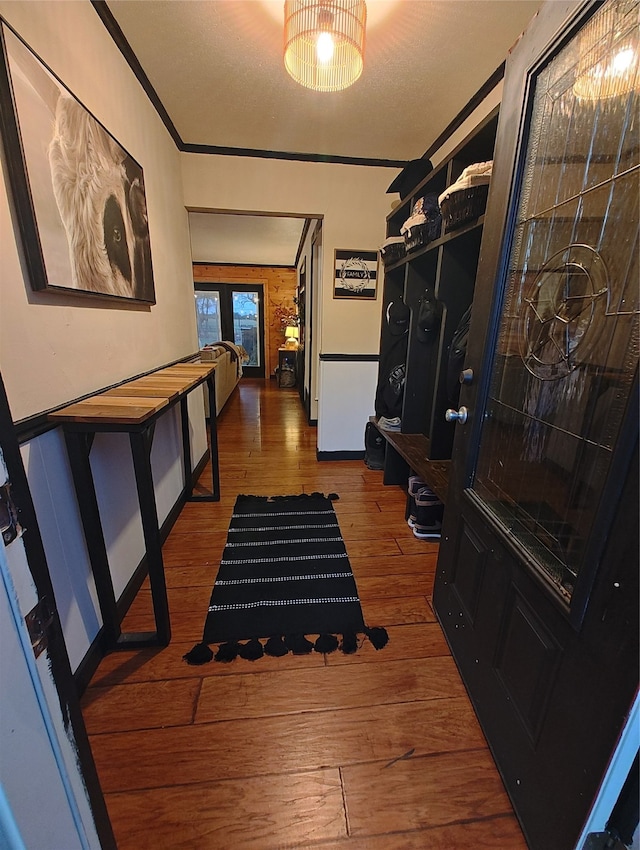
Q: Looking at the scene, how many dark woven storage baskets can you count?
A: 3